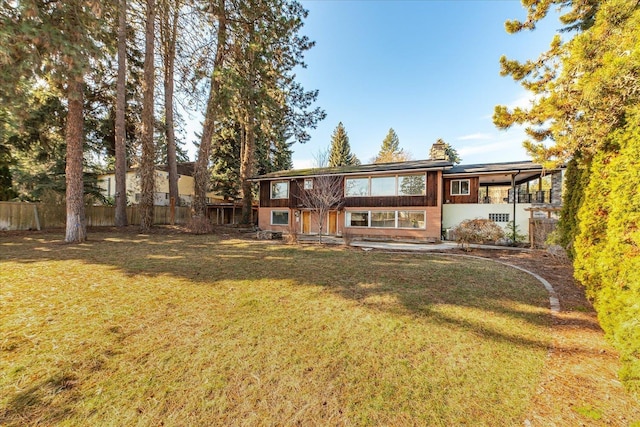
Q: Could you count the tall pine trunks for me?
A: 6